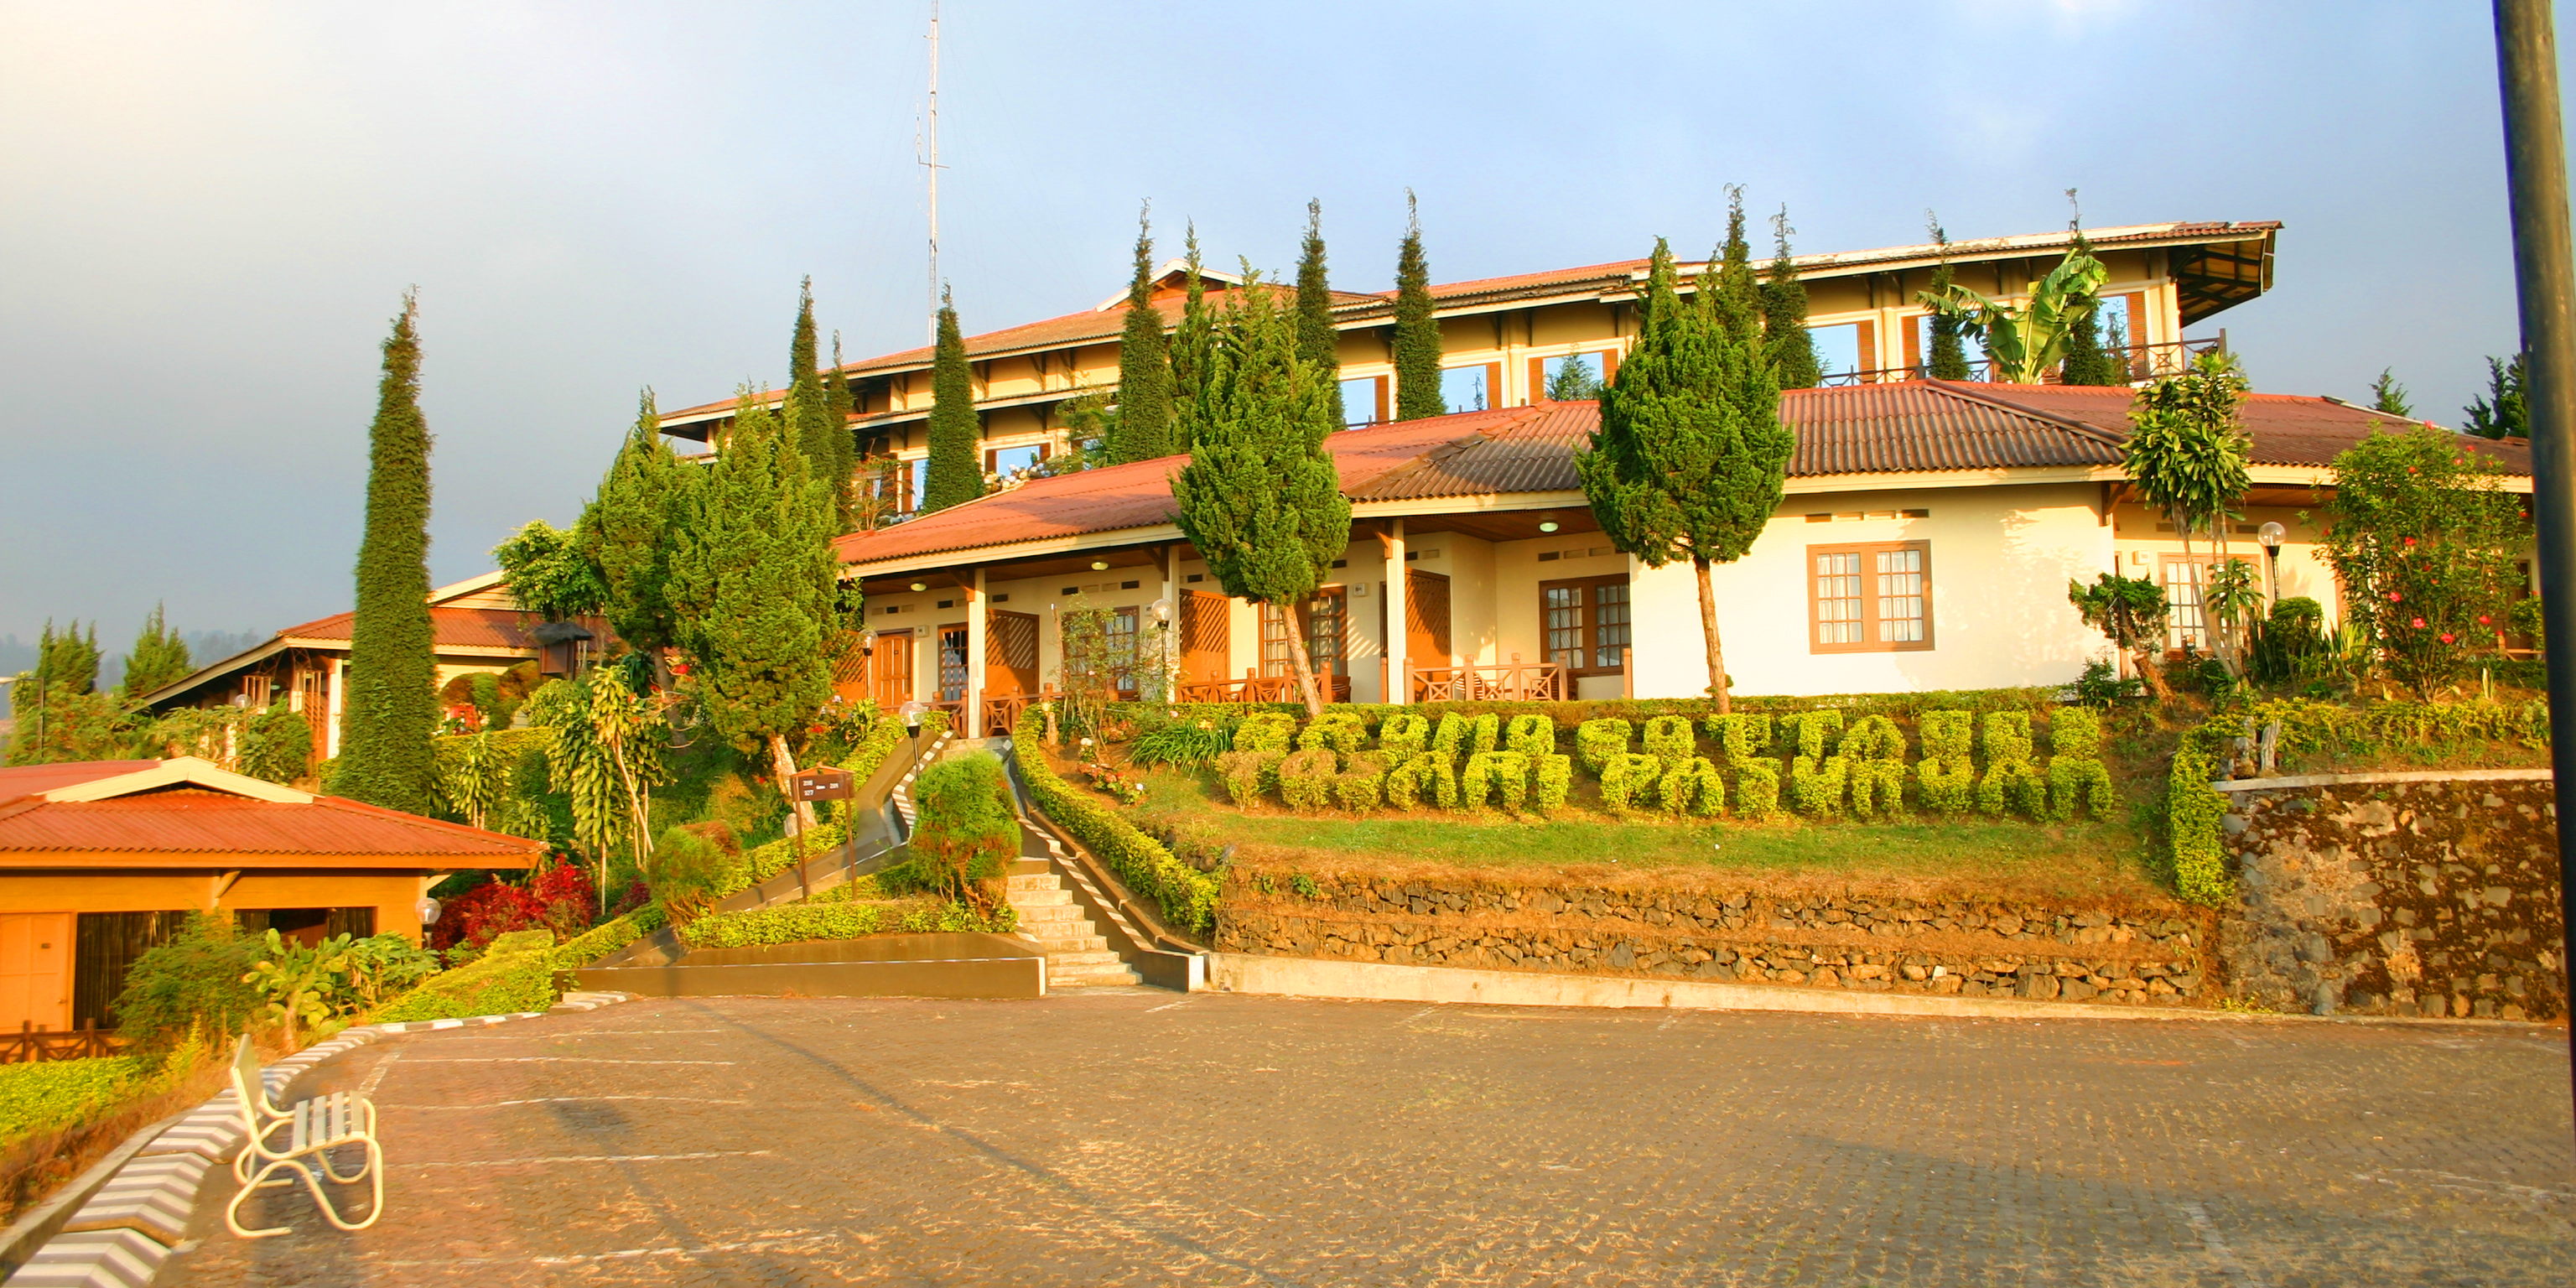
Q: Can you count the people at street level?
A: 0